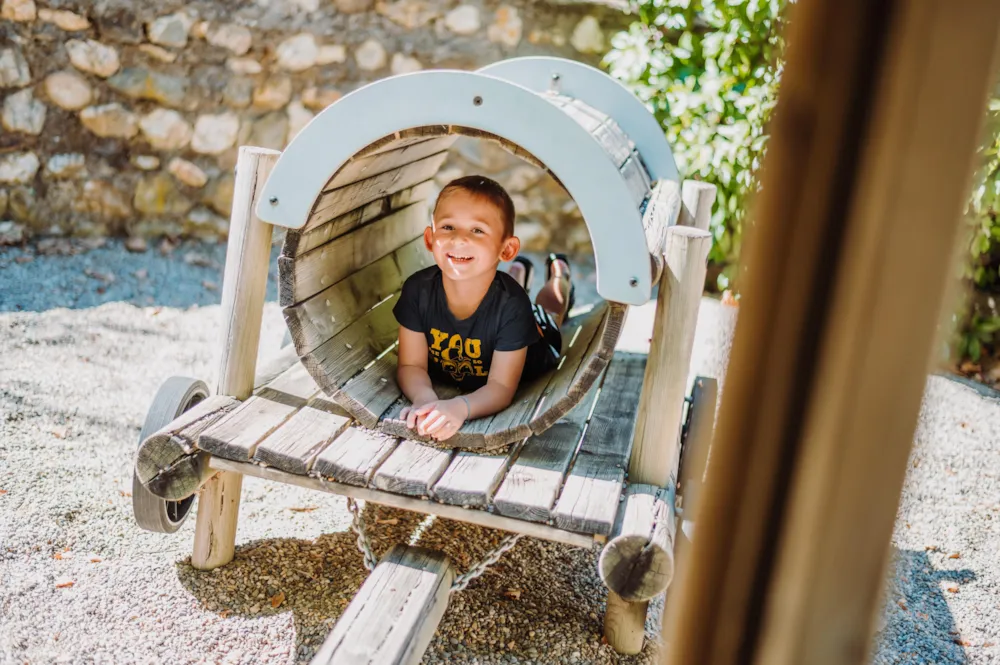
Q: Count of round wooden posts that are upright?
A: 3